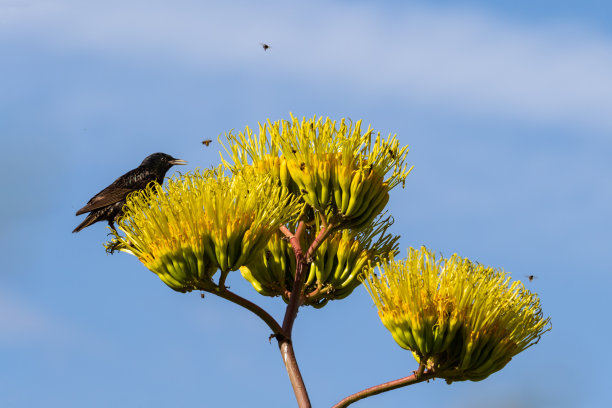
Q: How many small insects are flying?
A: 3